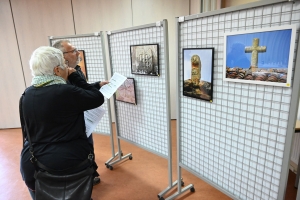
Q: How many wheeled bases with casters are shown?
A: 4